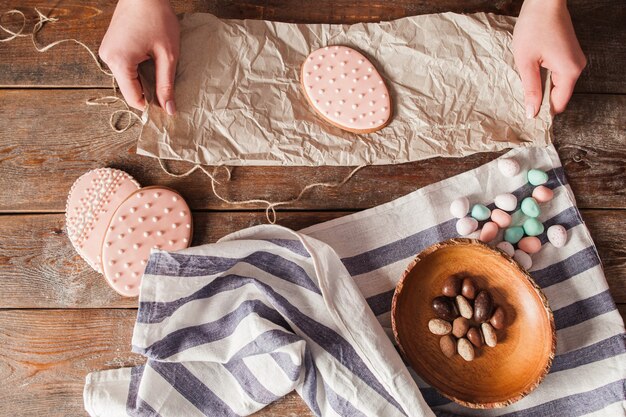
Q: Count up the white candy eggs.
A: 7